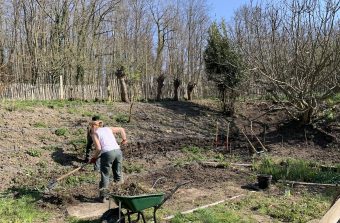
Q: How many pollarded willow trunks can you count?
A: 4